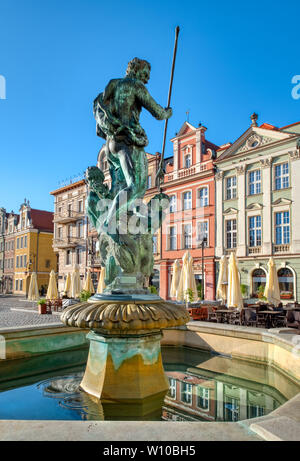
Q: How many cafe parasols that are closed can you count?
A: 11